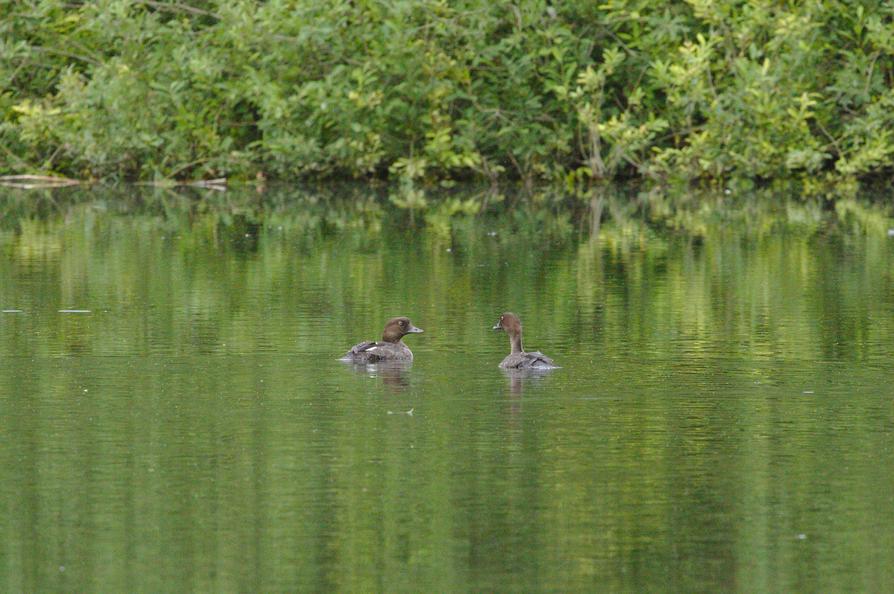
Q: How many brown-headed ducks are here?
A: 2